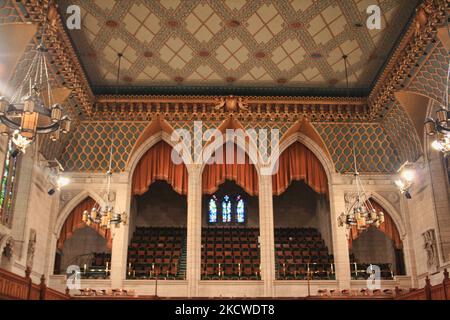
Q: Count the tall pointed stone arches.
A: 3